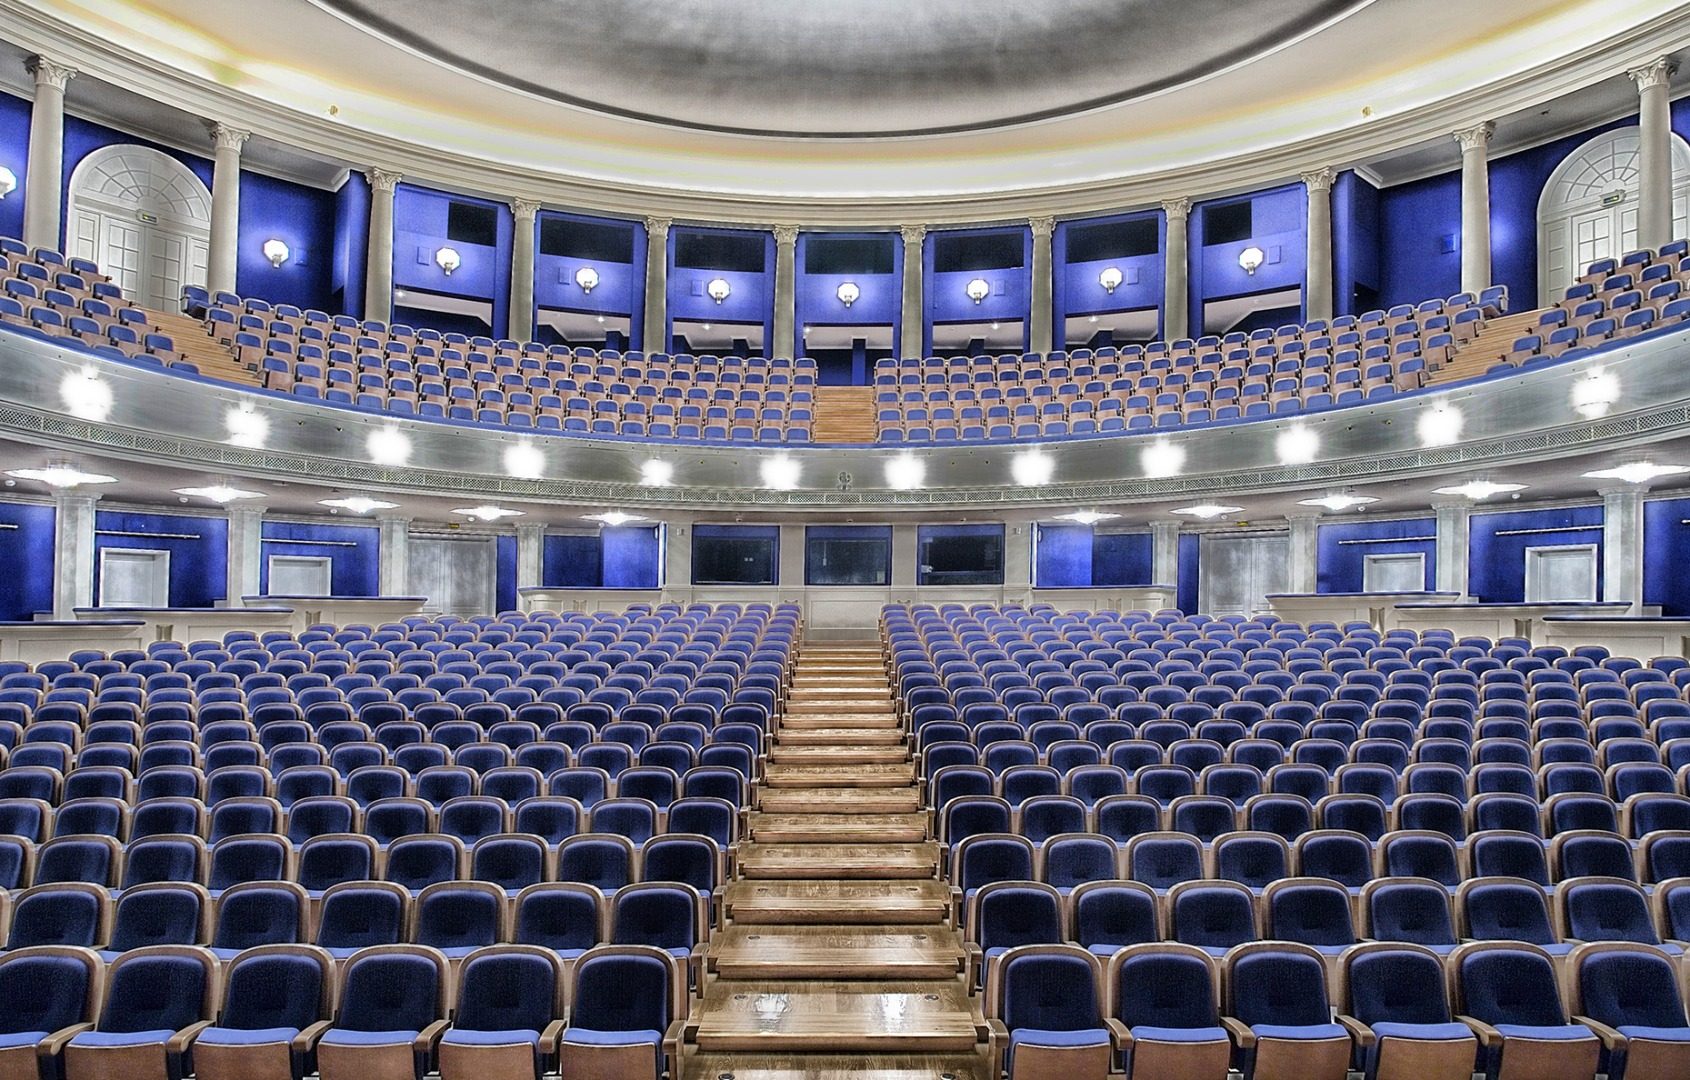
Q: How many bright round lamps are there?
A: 12